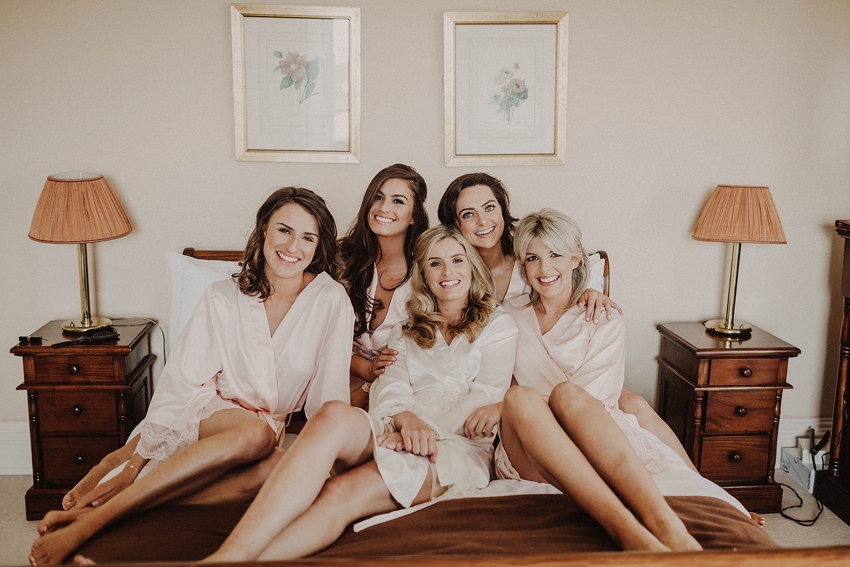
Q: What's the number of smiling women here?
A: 5